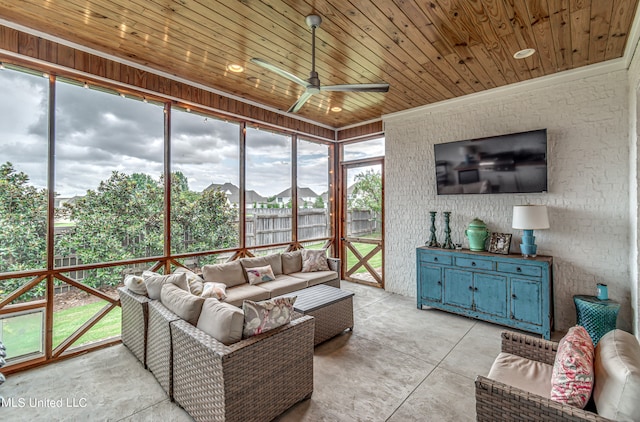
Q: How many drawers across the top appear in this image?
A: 3